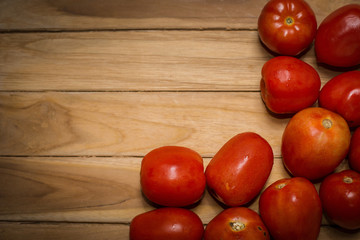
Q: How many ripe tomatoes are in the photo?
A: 12